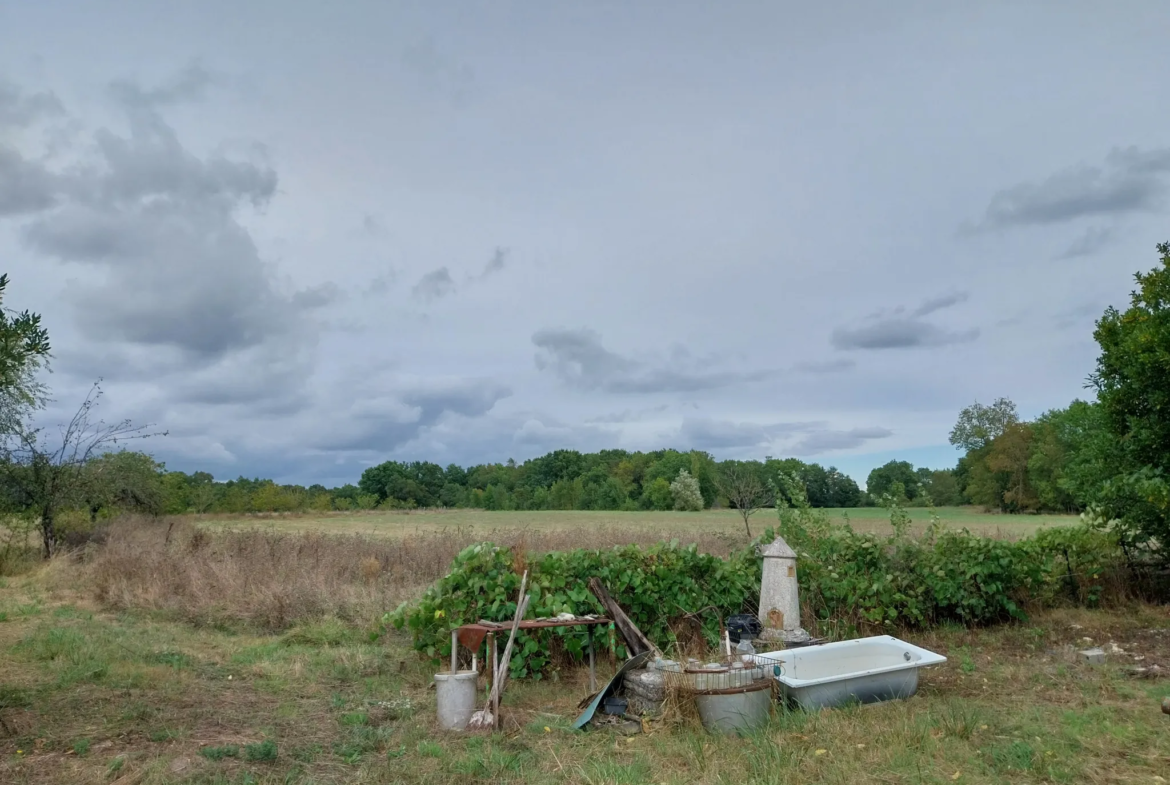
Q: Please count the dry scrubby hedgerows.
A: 1